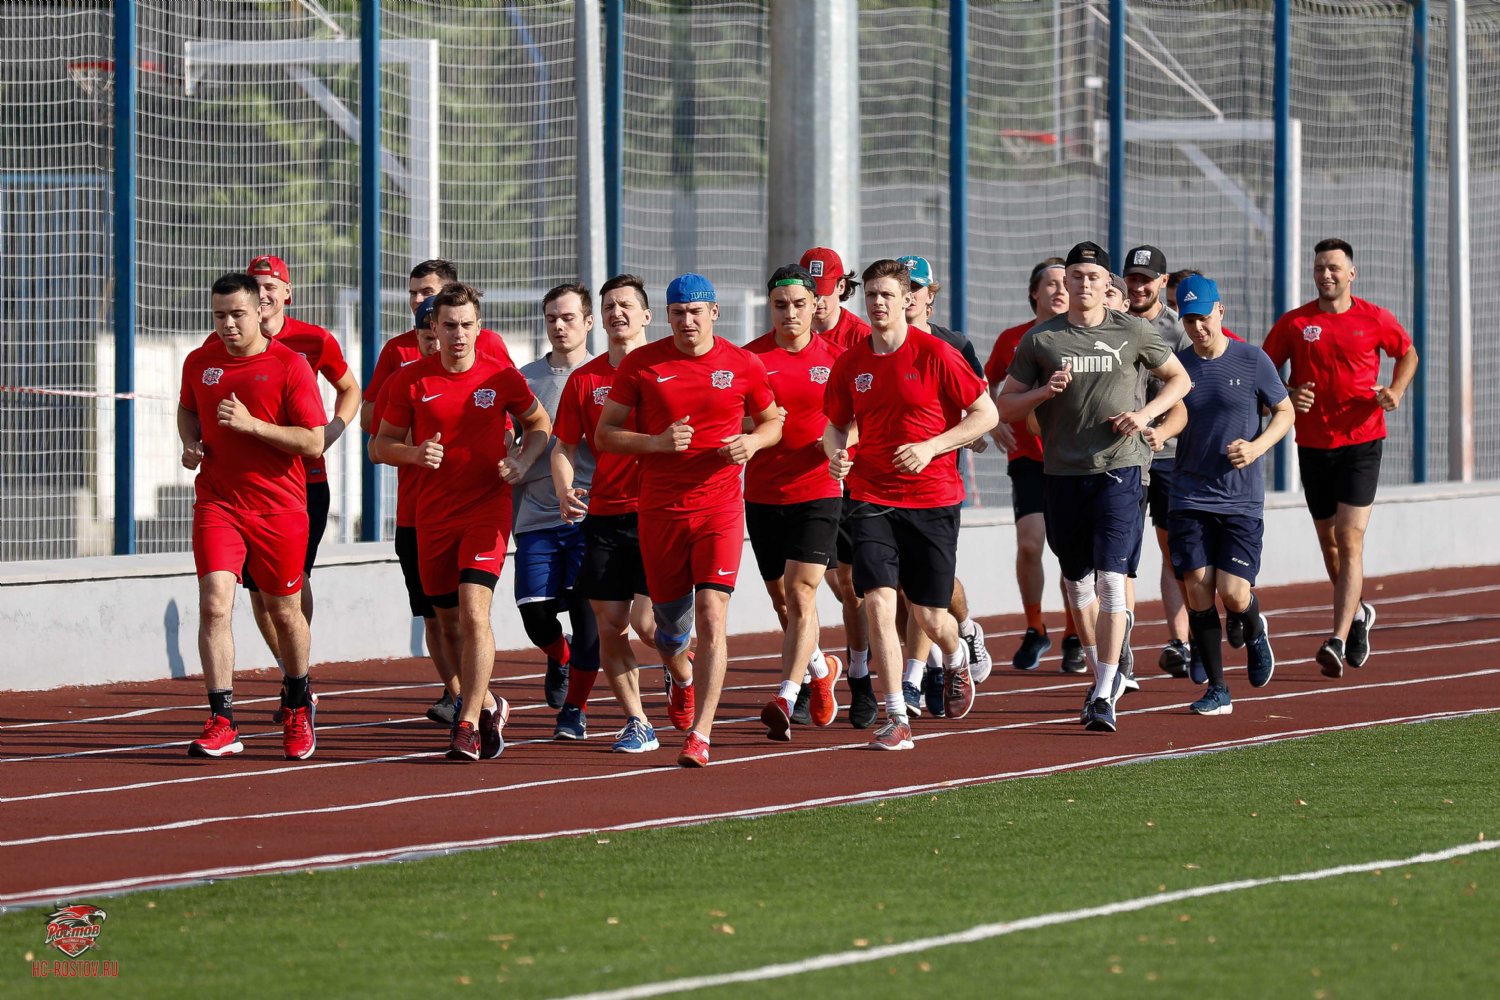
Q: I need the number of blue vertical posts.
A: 7